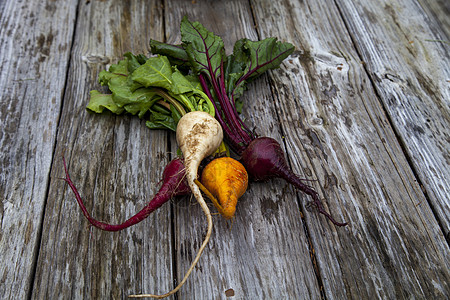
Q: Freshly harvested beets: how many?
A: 4